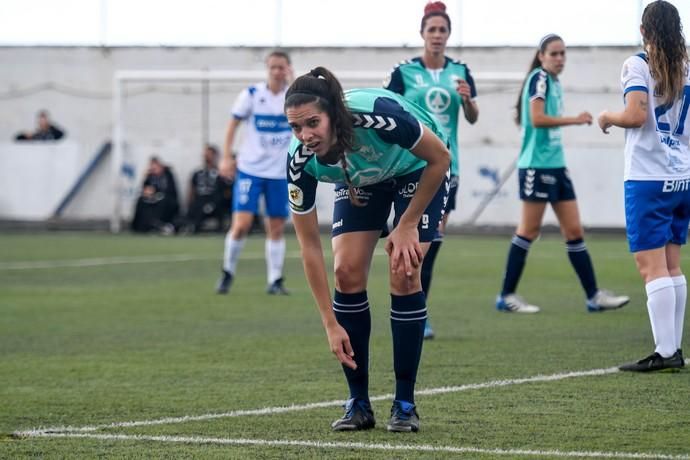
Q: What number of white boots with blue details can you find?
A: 2